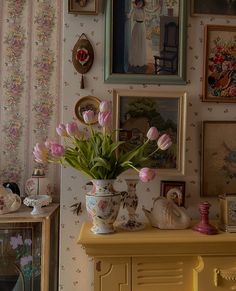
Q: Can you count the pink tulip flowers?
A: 11